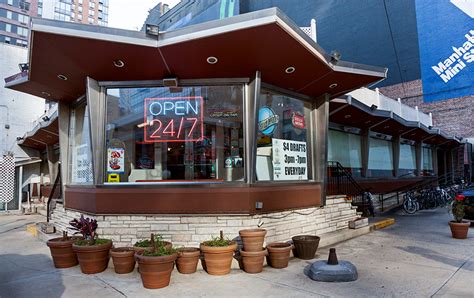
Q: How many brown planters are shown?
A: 12